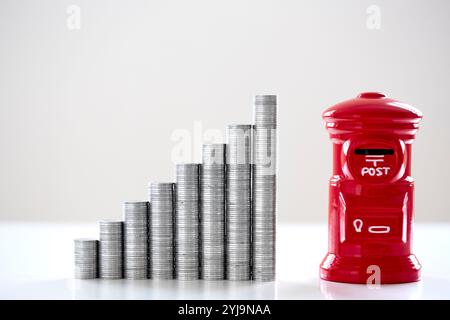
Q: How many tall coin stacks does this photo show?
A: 8